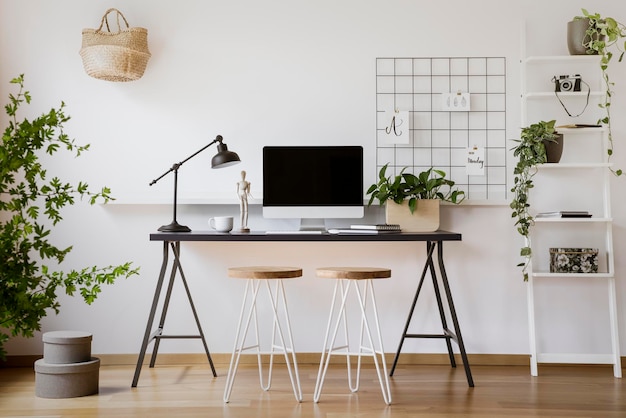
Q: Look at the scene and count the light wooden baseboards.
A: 1